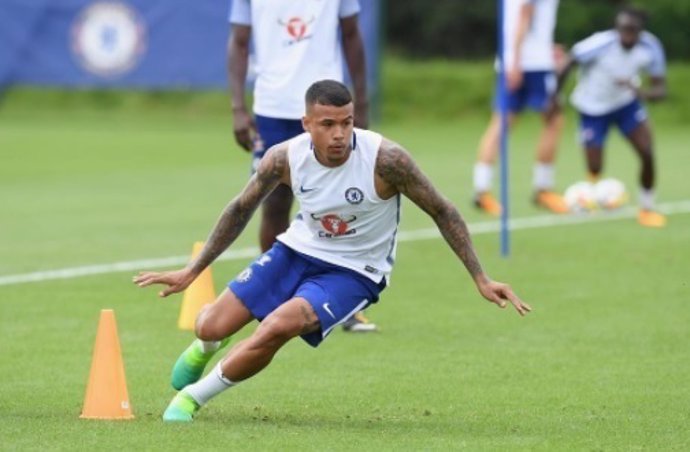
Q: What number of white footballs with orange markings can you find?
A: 2